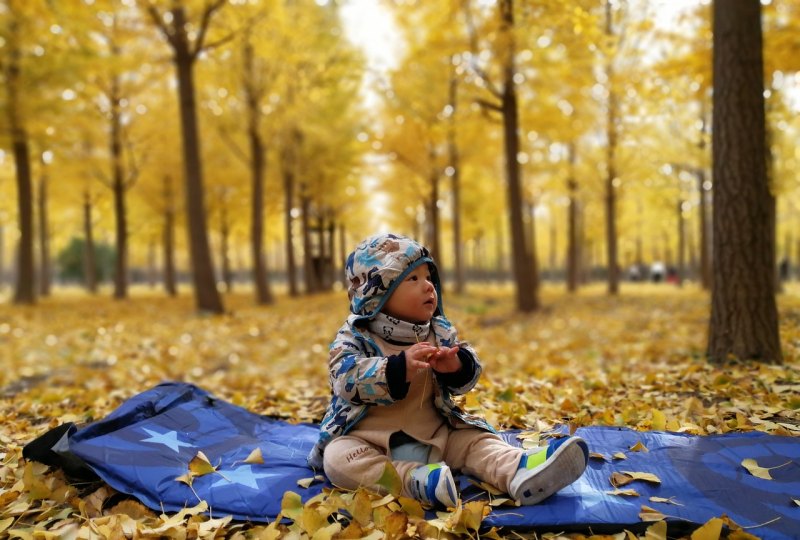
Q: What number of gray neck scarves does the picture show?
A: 1